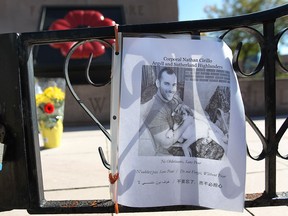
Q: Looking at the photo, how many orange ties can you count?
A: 2